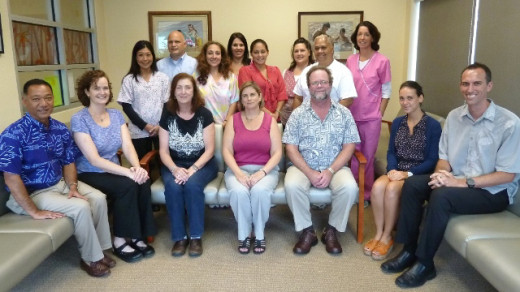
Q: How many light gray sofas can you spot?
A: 3